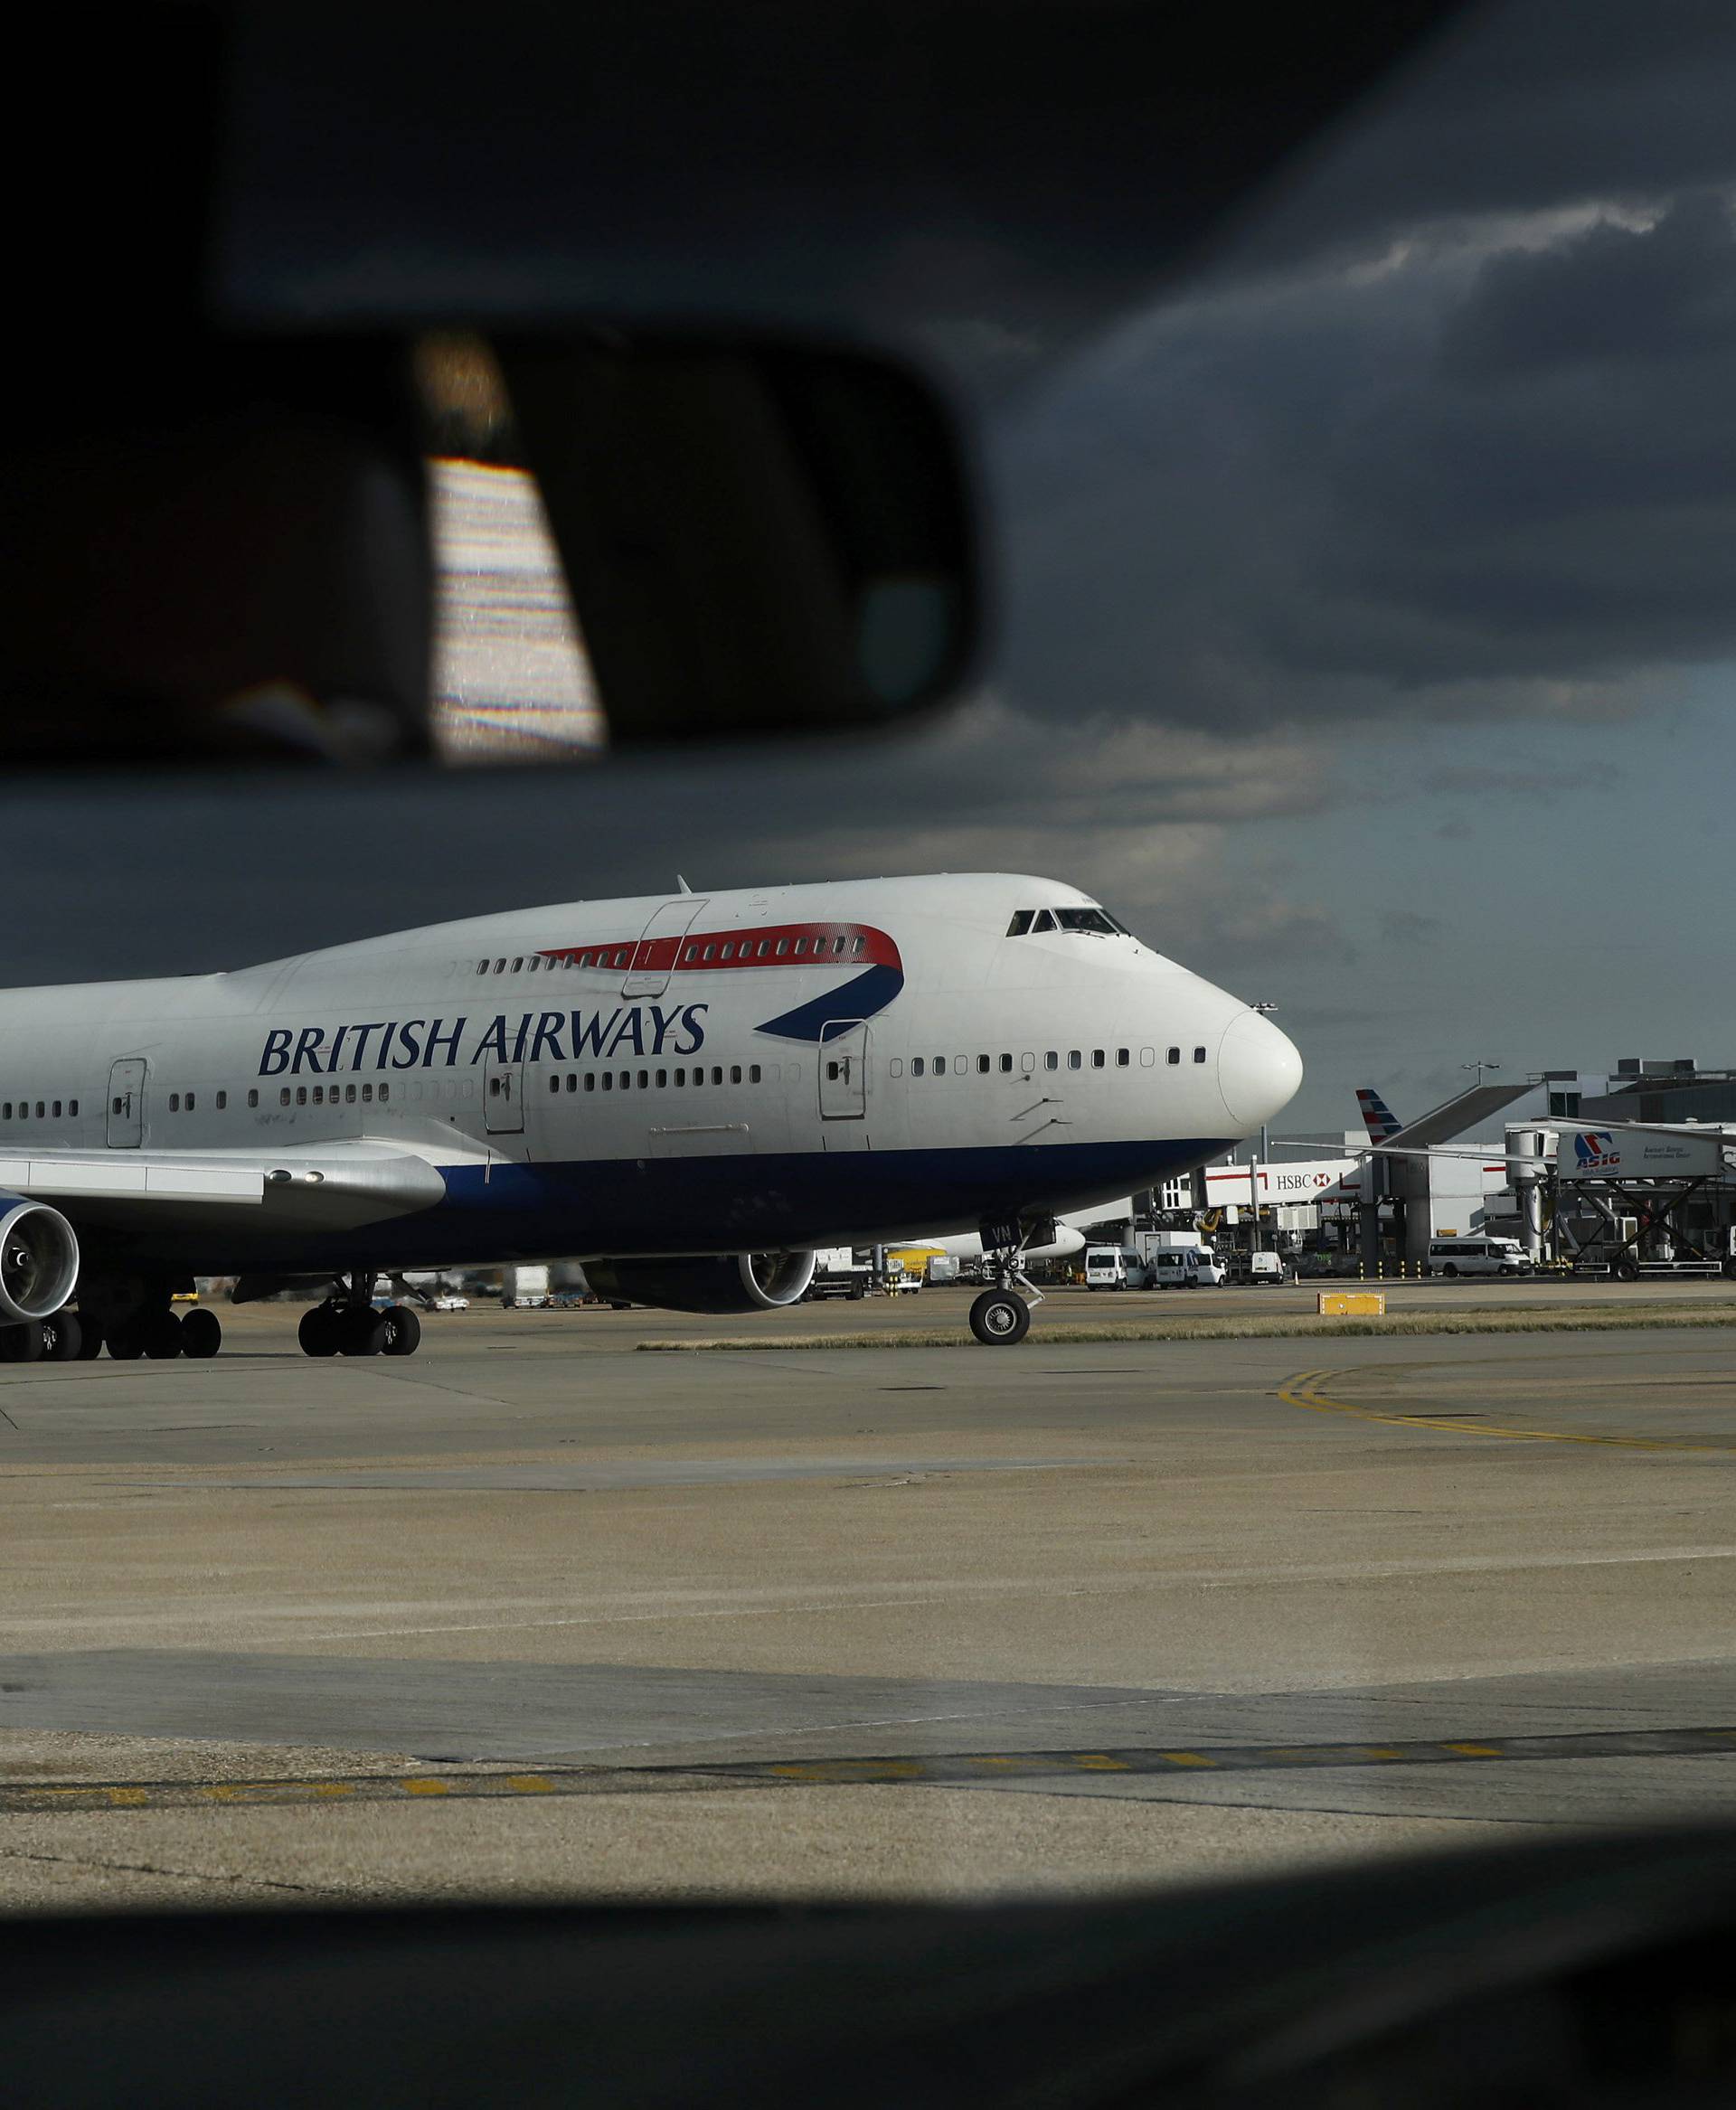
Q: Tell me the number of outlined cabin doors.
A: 4